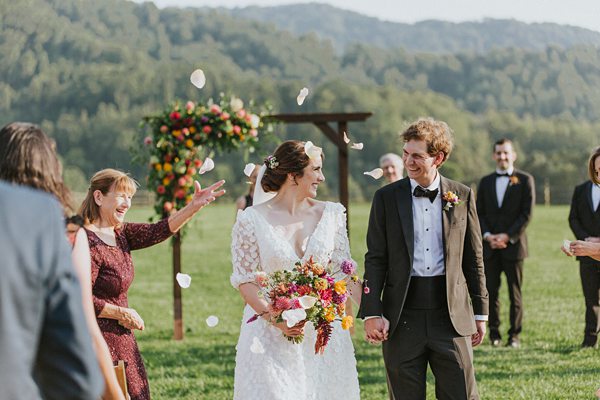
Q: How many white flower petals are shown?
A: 13